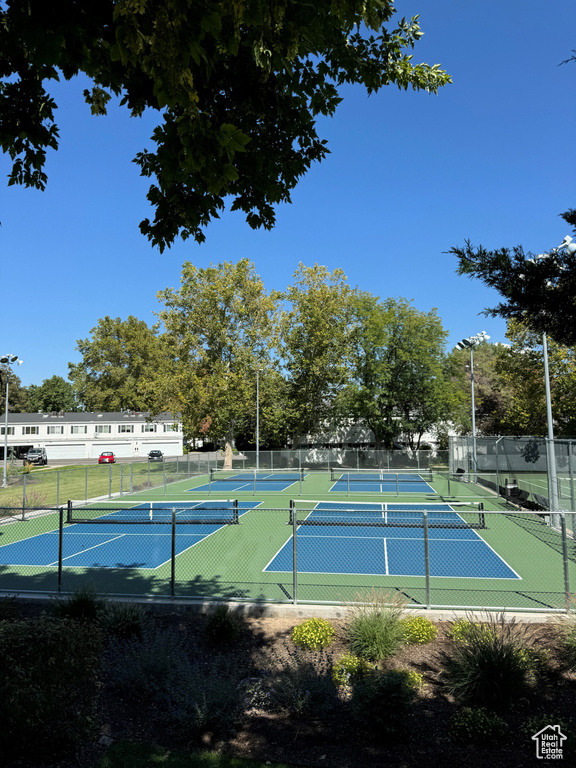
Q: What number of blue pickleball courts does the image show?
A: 4